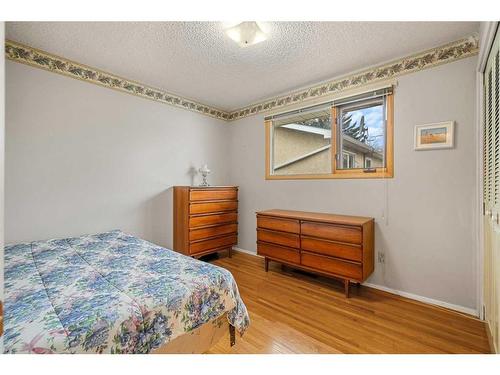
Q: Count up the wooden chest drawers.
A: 2